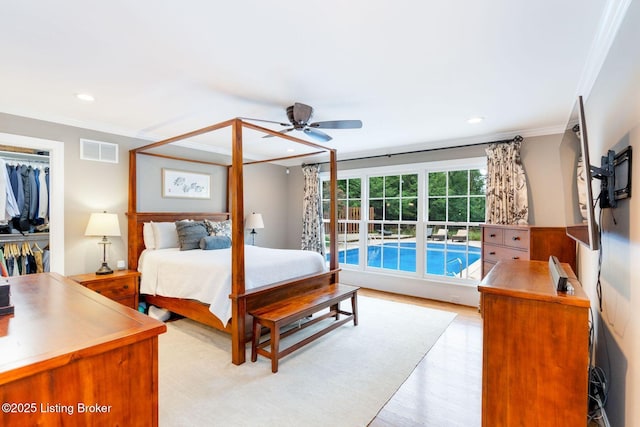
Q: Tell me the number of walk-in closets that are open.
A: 1